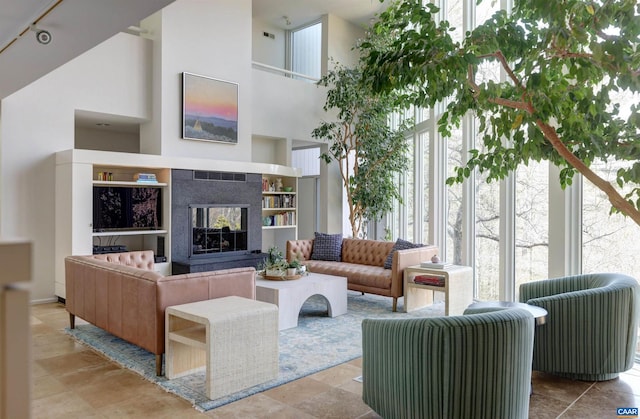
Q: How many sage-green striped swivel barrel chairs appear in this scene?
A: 2